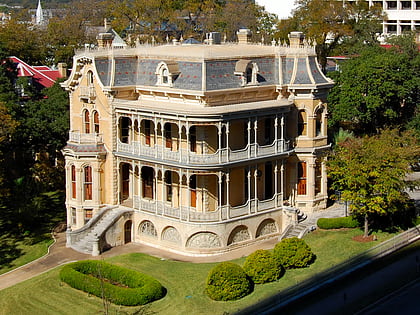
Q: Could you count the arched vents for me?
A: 5